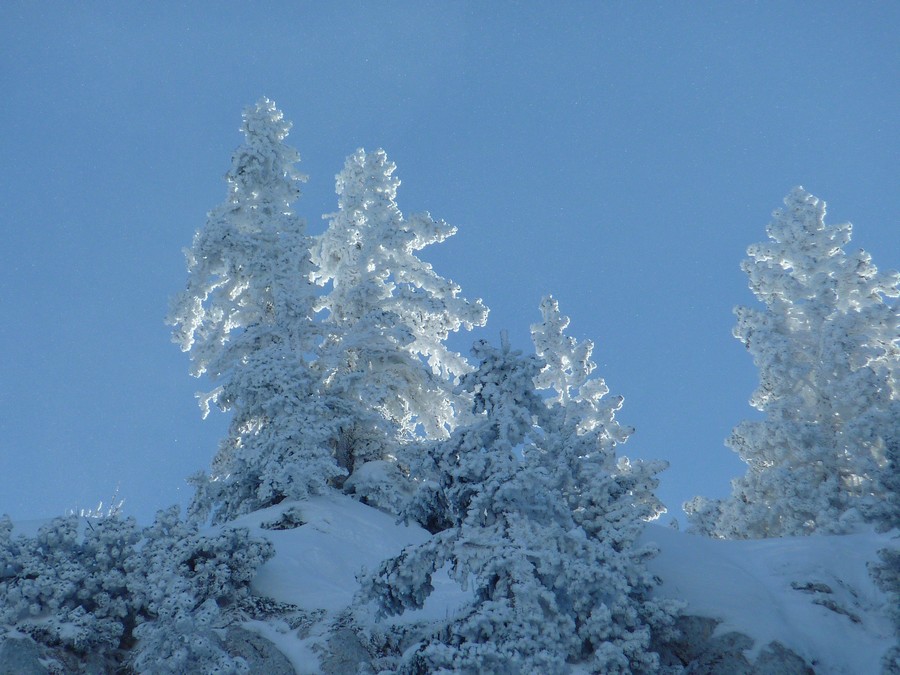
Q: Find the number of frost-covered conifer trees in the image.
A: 5